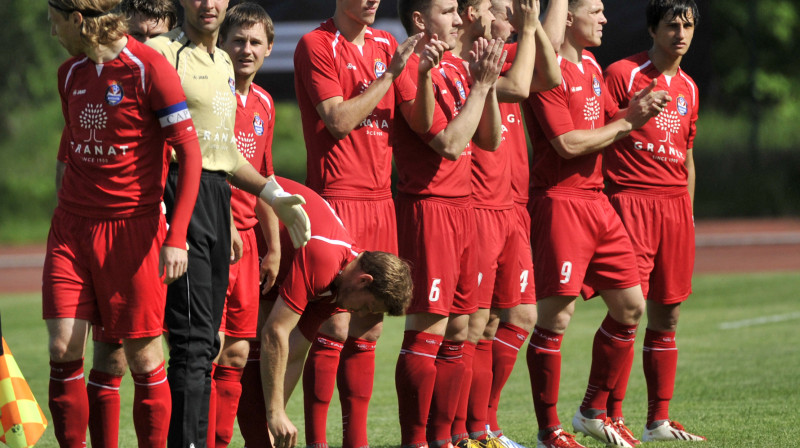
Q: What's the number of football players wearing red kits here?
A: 10